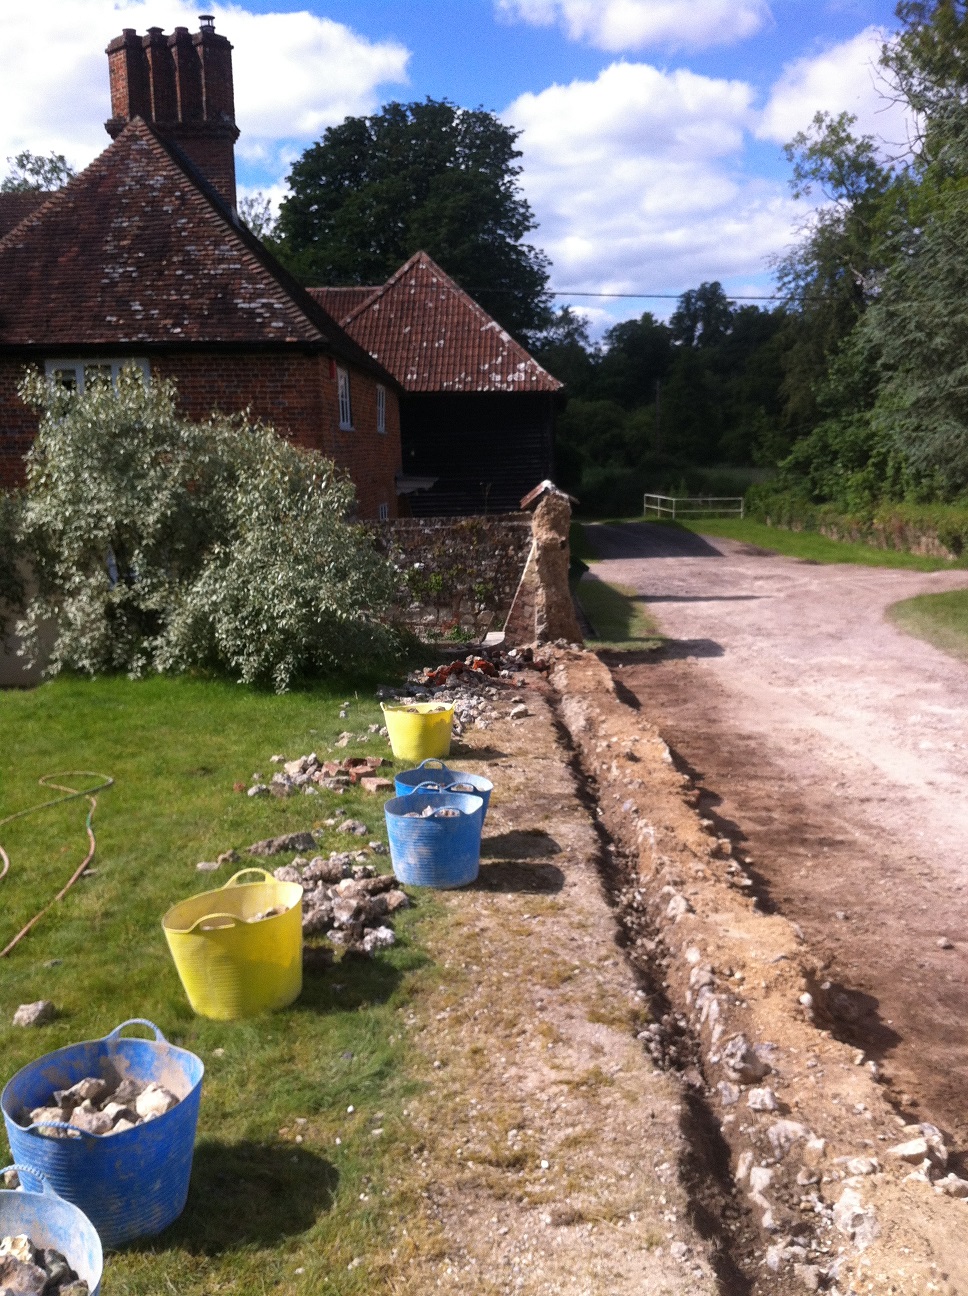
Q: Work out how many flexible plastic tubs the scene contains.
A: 6